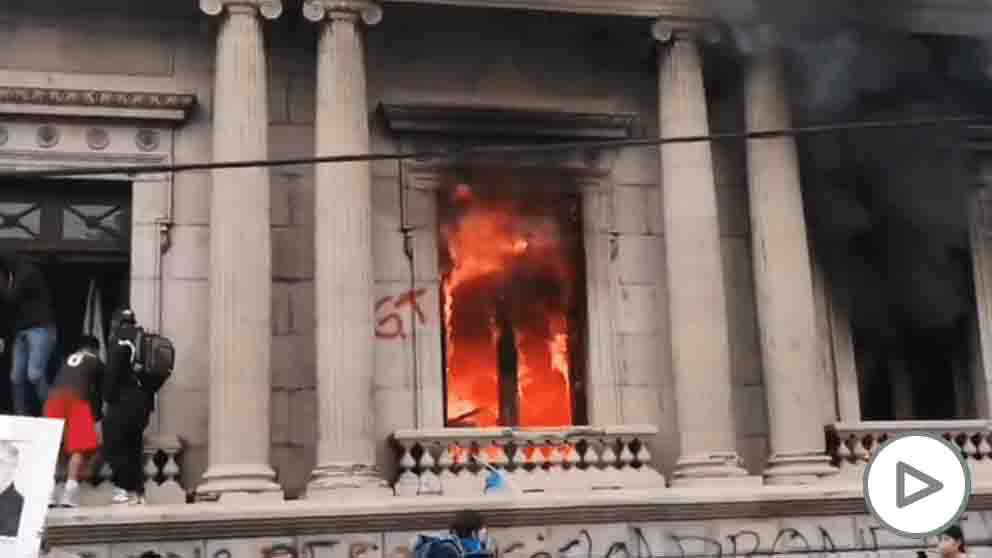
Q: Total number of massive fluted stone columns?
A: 4